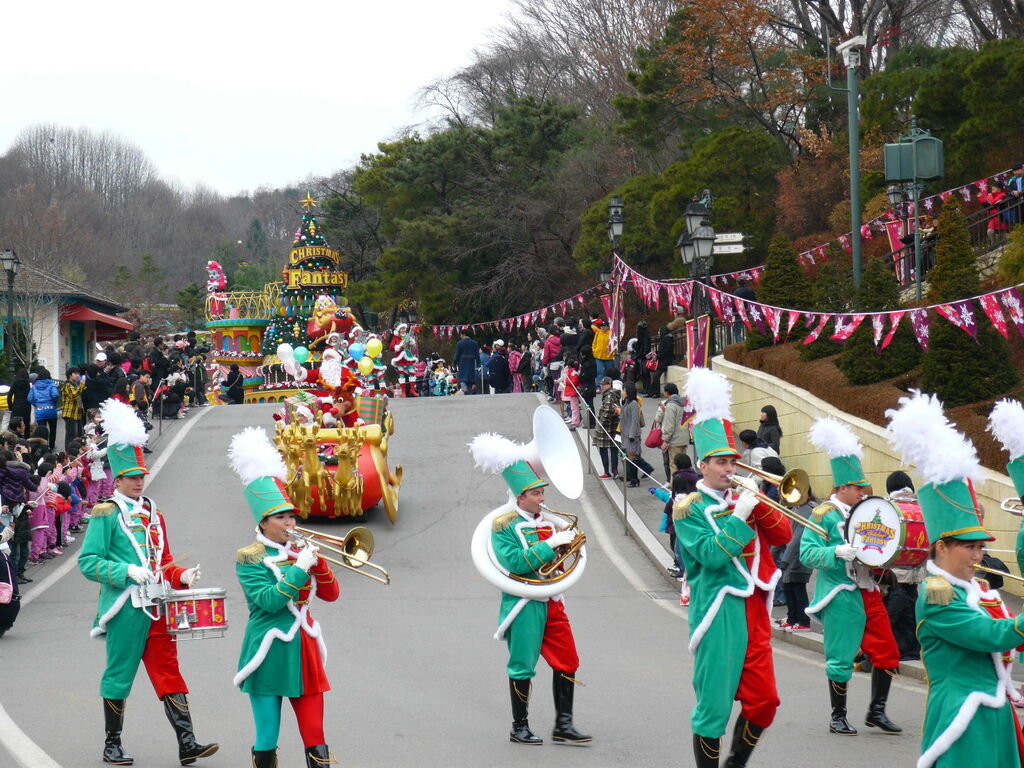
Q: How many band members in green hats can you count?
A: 7